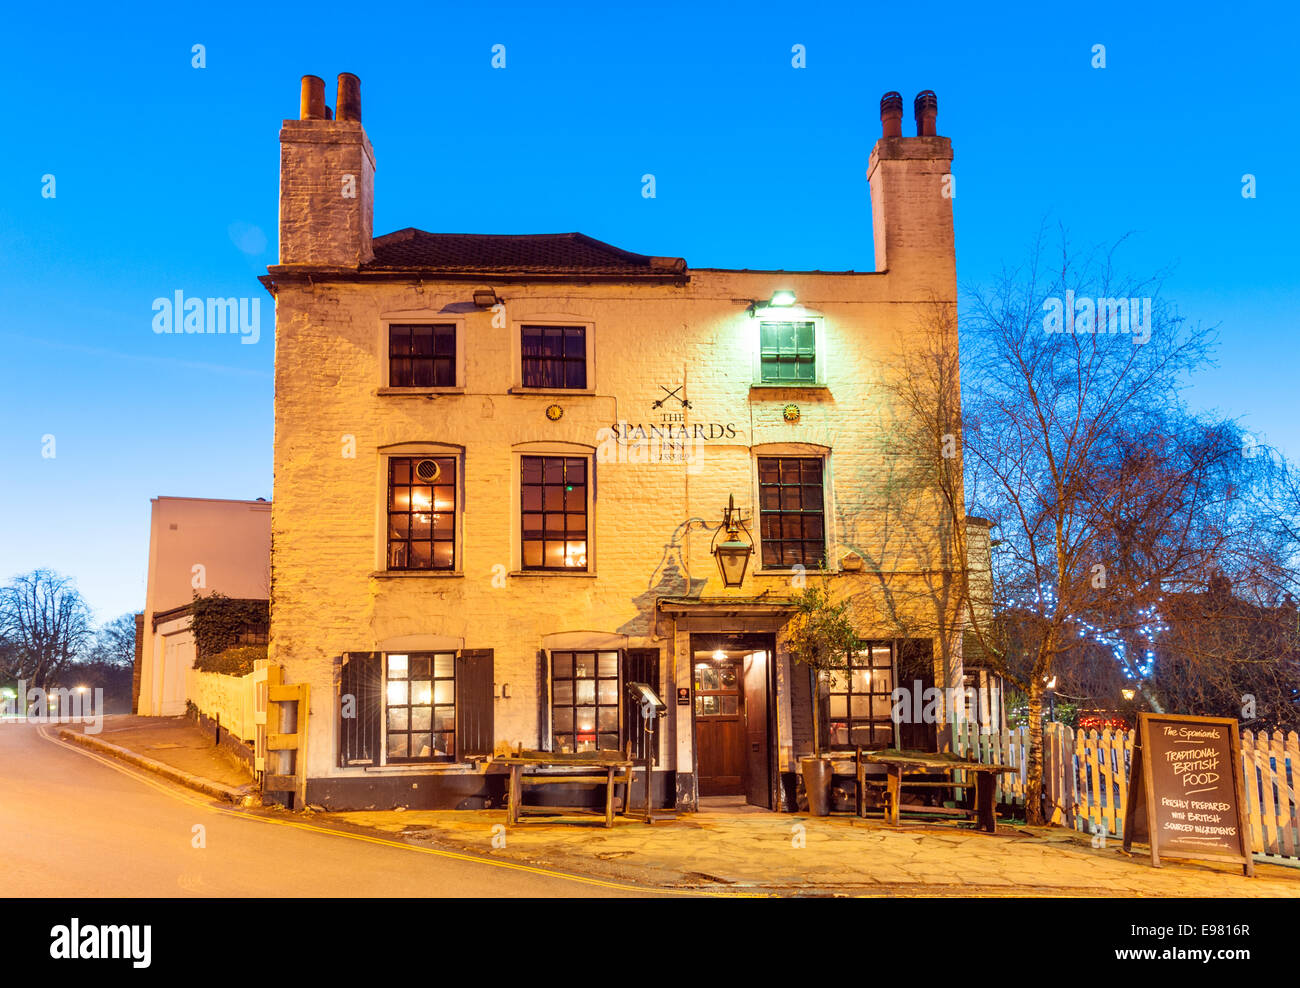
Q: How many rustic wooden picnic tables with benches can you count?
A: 2